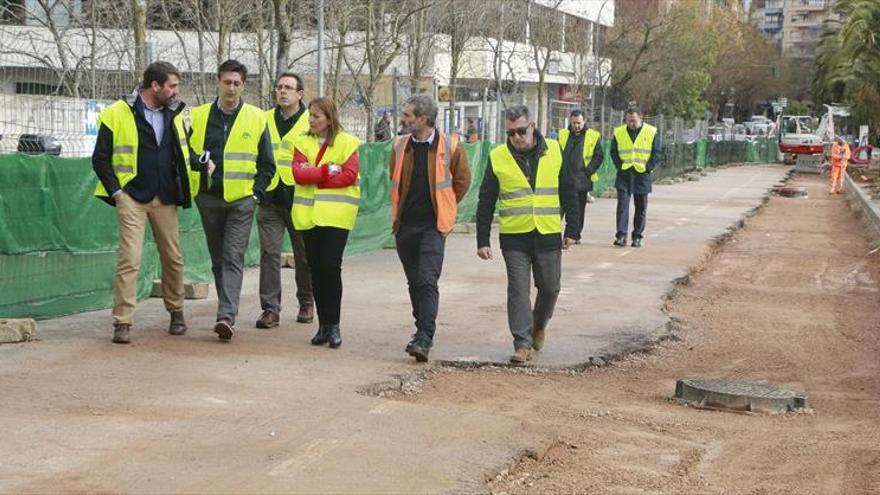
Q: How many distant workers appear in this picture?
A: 1